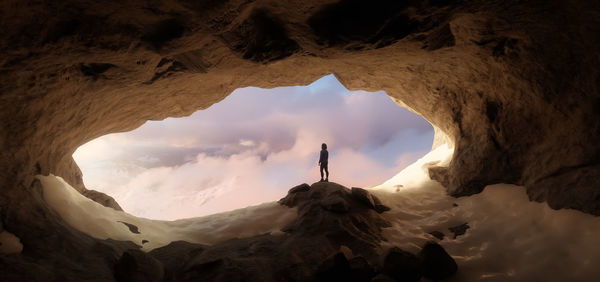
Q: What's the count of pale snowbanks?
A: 2